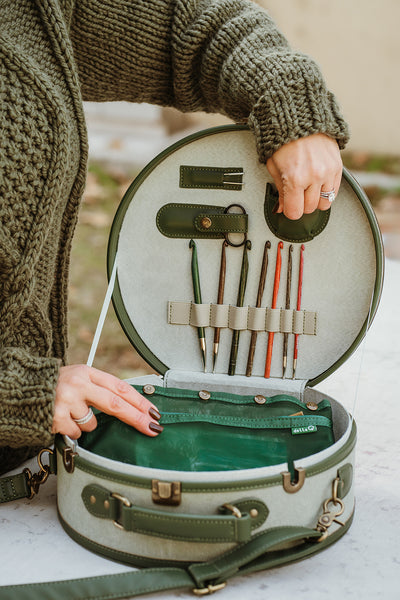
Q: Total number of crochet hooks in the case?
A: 7